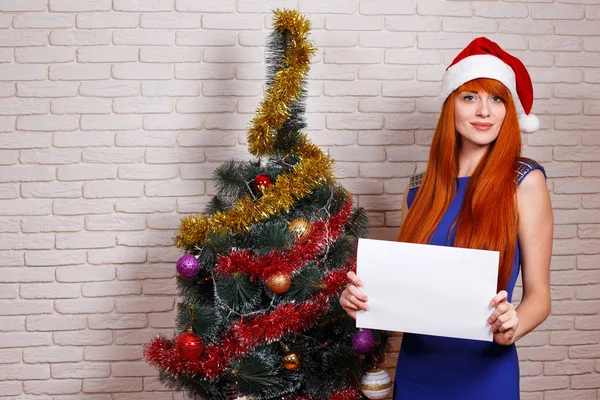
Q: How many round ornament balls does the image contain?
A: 8